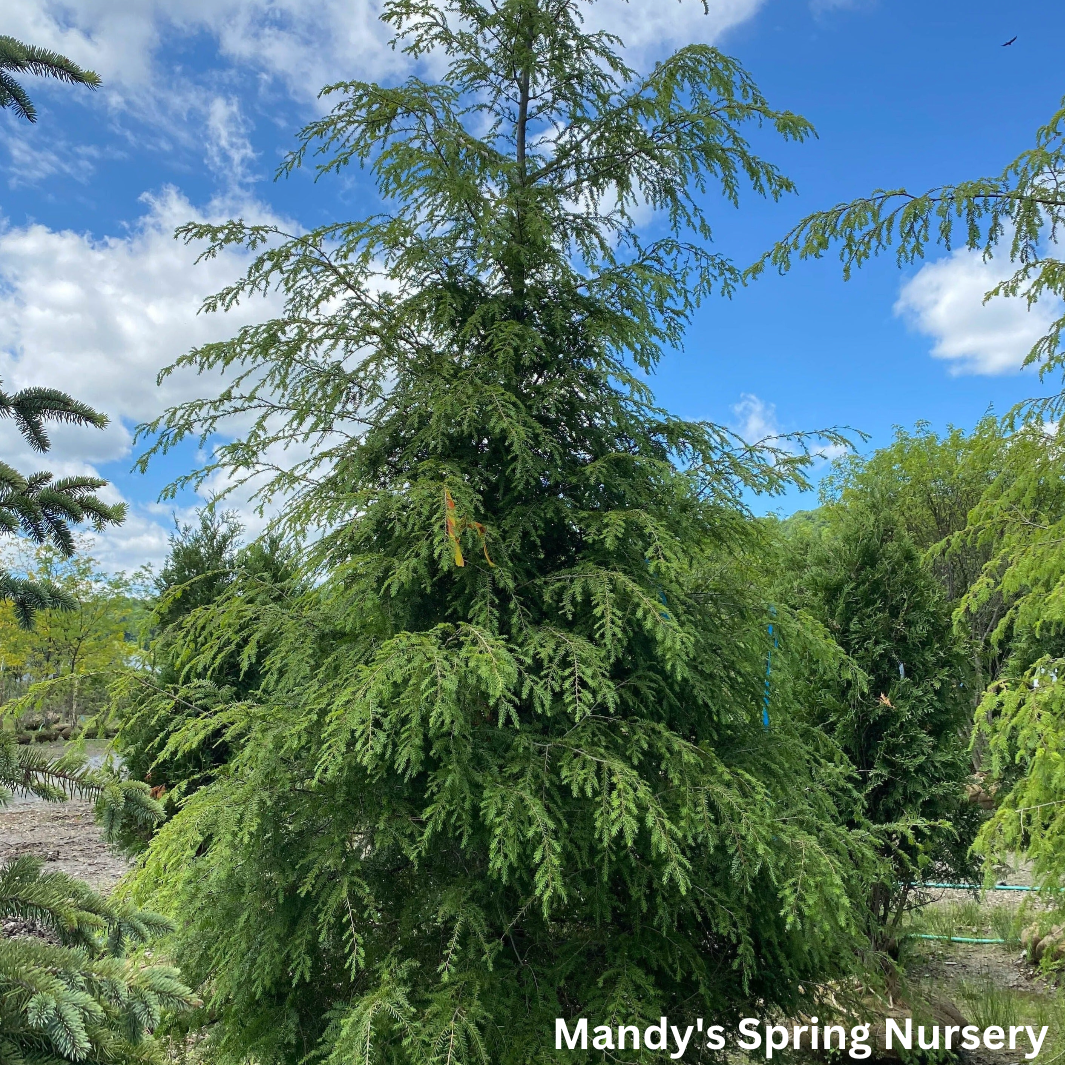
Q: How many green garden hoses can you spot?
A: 2